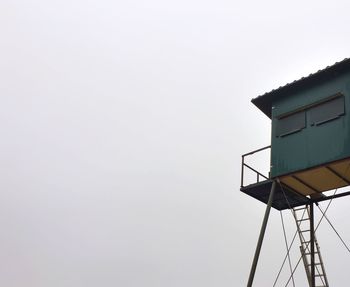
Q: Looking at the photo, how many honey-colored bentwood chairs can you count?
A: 0